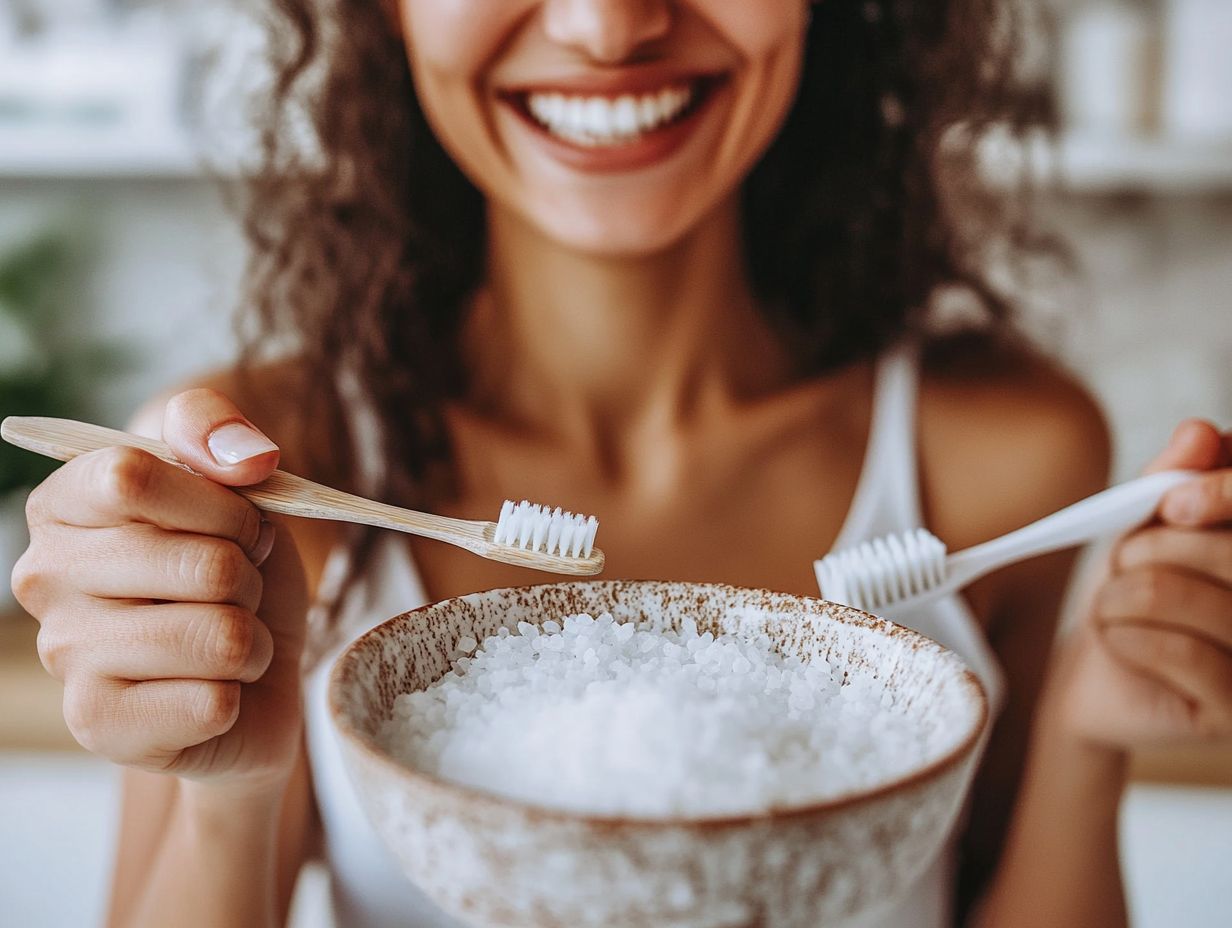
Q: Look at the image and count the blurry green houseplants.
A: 1